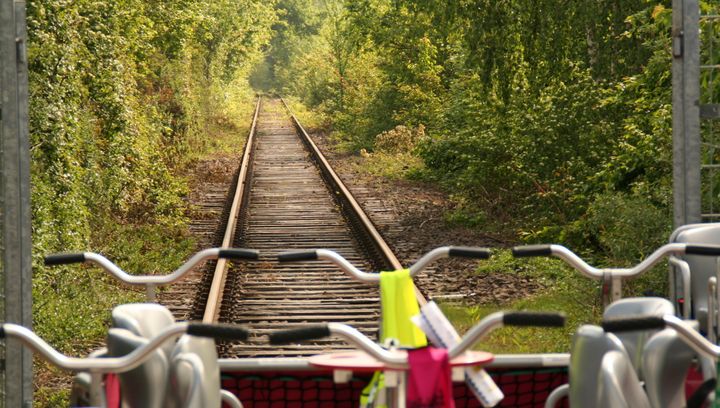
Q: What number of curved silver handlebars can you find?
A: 6